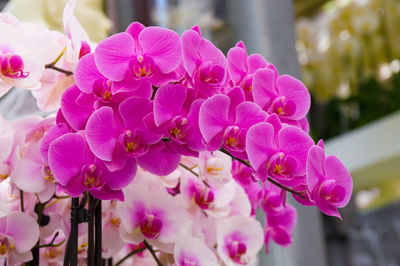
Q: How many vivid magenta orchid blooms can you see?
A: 11